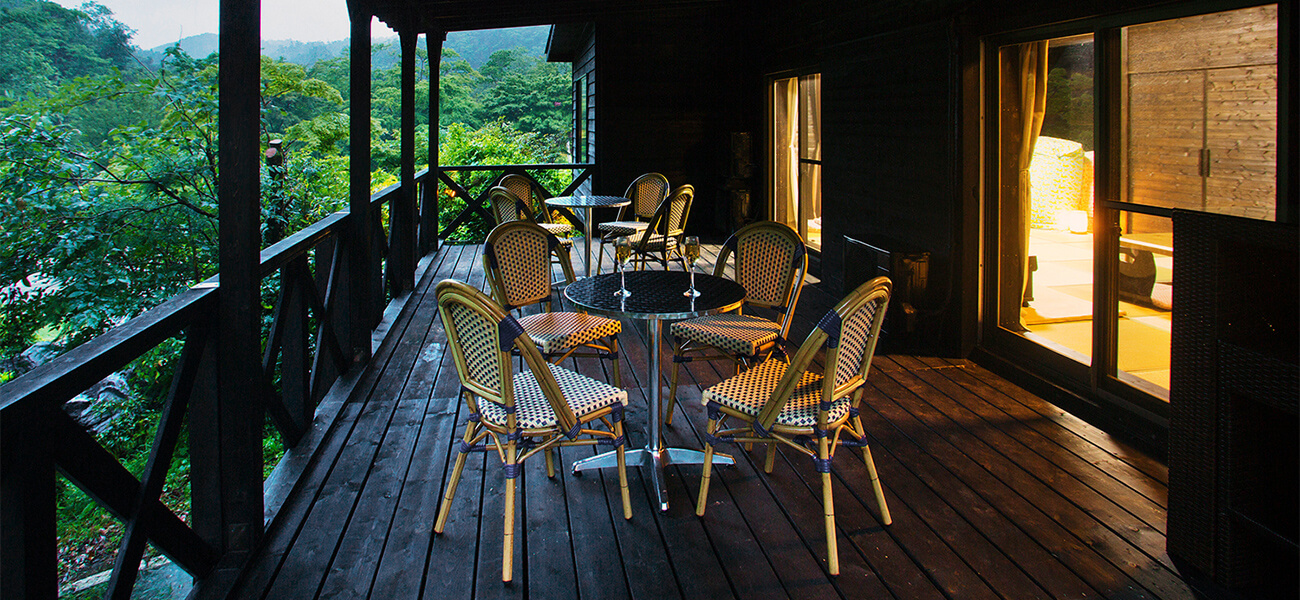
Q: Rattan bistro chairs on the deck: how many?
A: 8